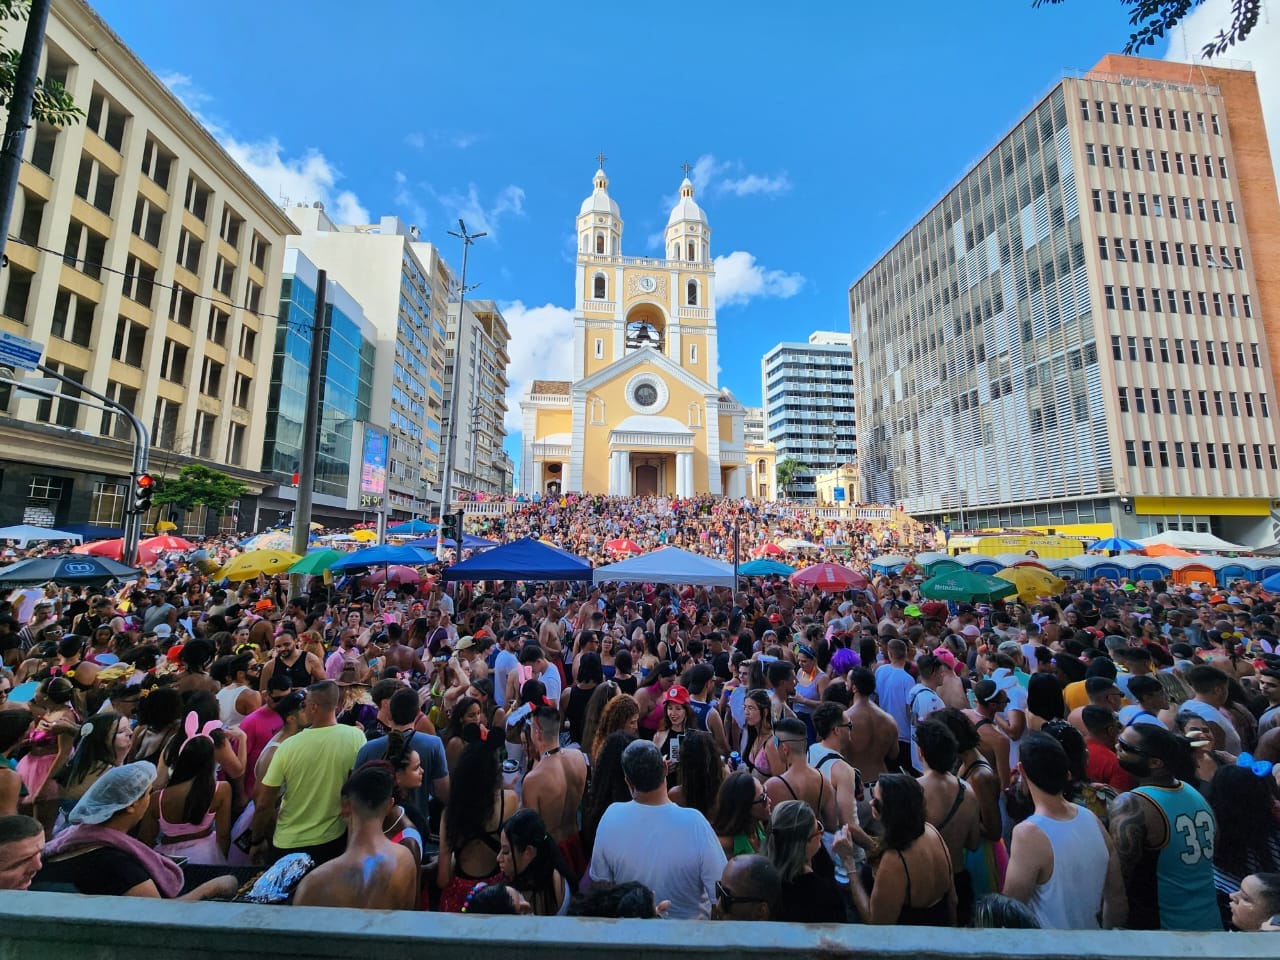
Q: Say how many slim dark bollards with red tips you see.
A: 0